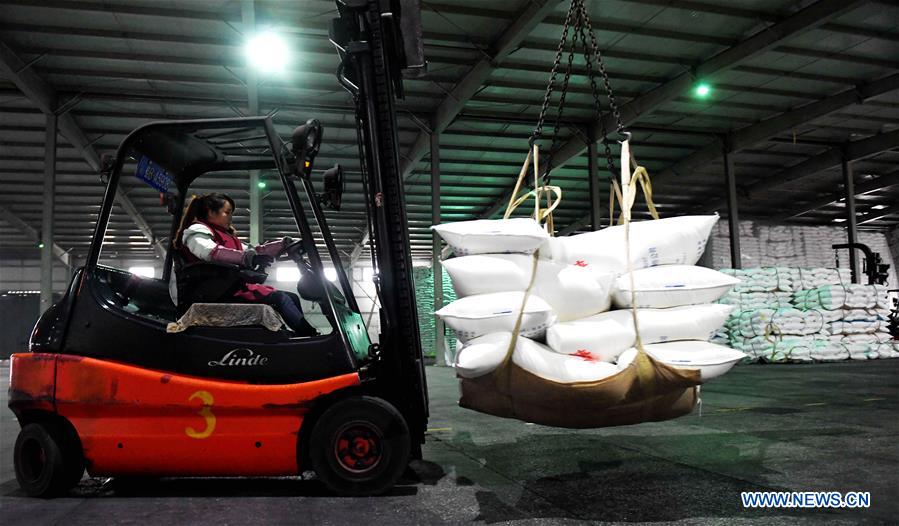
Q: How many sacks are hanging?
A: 8